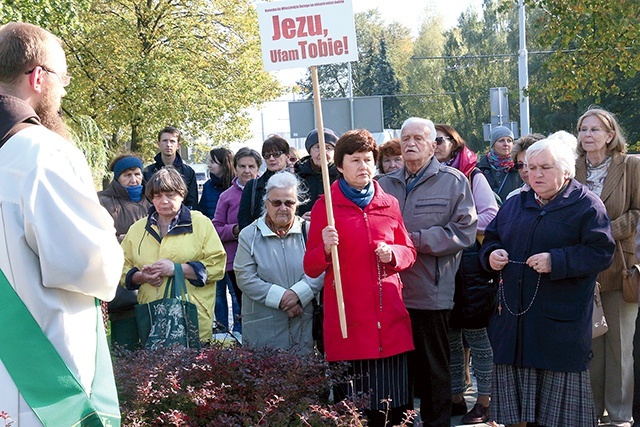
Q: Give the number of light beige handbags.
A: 1